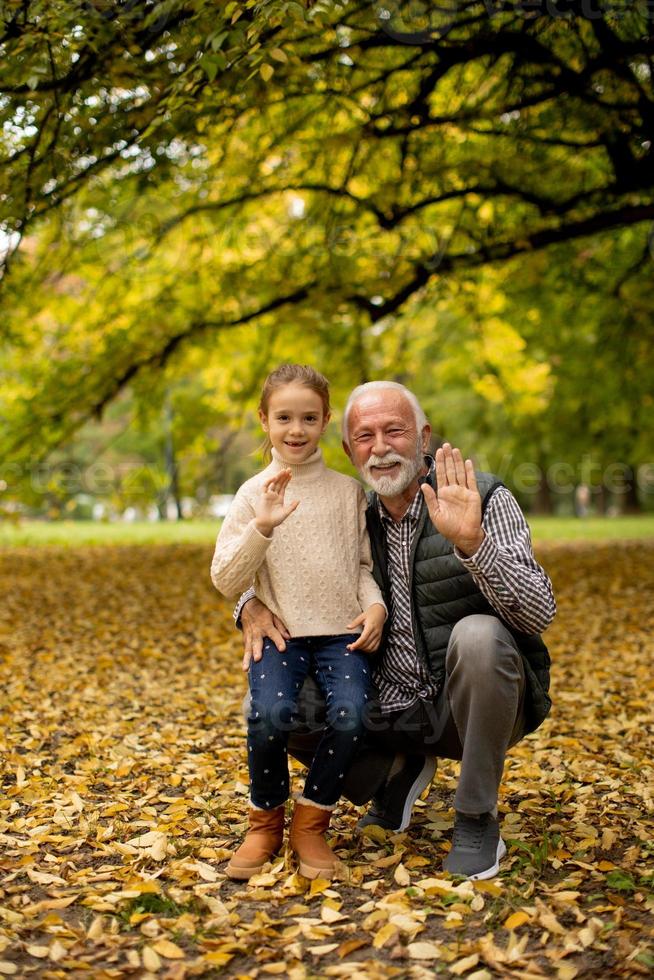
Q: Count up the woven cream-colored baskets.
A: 0